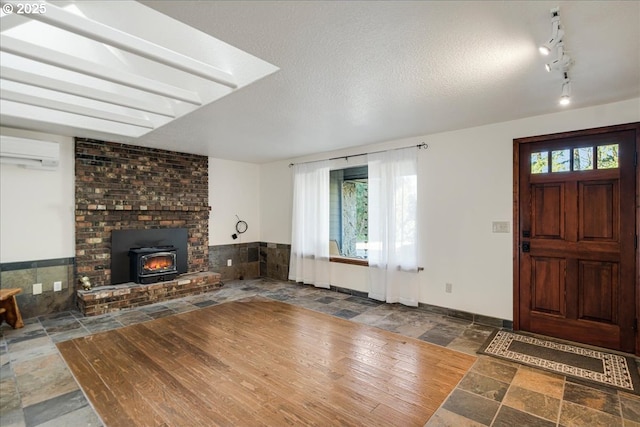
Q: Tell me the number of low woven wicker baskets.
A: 0